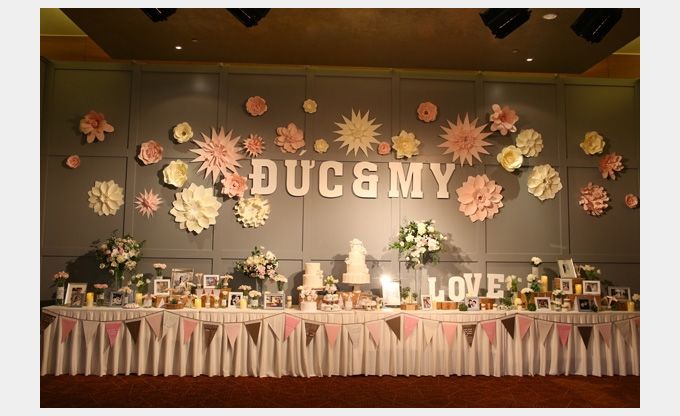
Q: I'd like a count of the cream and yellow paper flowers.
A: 13